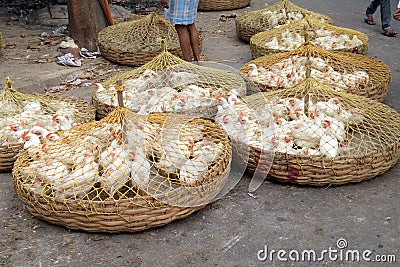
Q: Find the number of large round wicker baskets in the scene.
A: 9